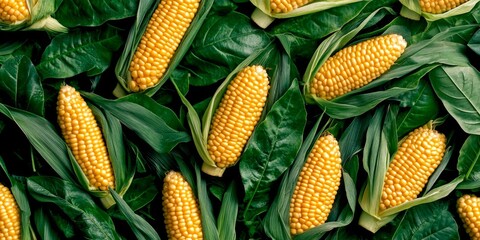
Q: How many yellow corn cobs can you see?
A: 12